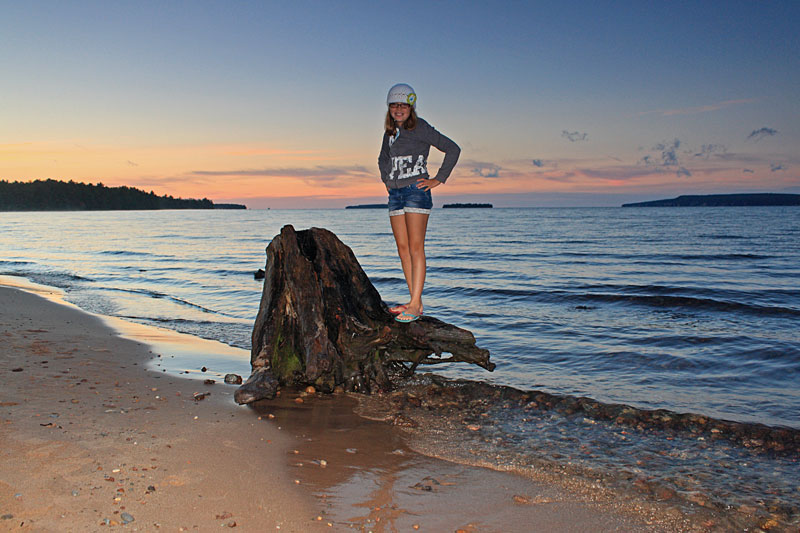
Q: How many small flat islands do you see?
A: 2